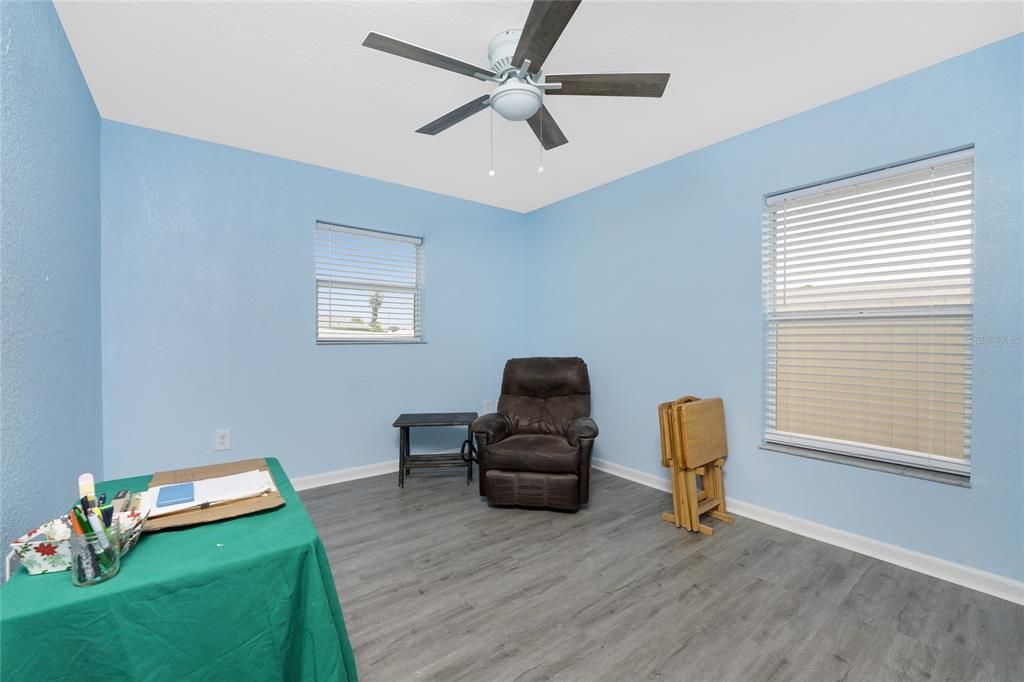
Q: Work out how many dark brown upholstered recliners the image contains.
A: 1